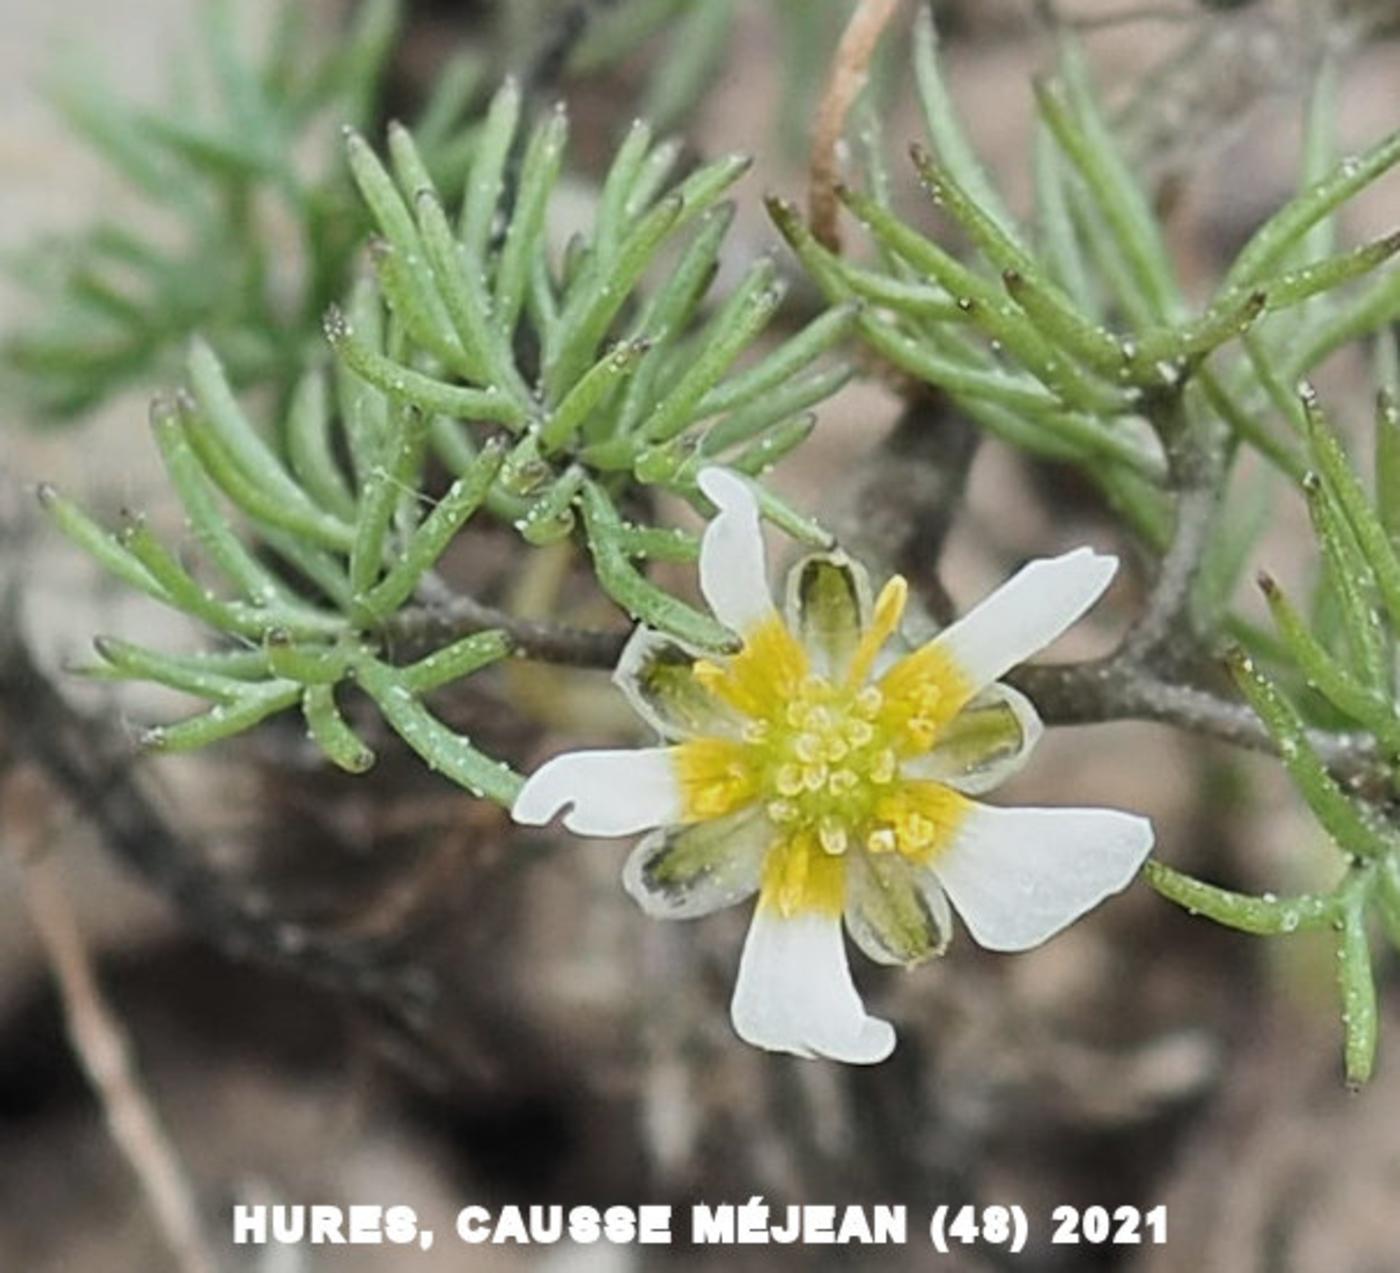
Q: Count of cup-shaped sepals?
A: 5